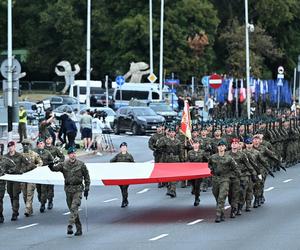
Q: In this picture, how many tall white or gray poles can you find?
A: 5